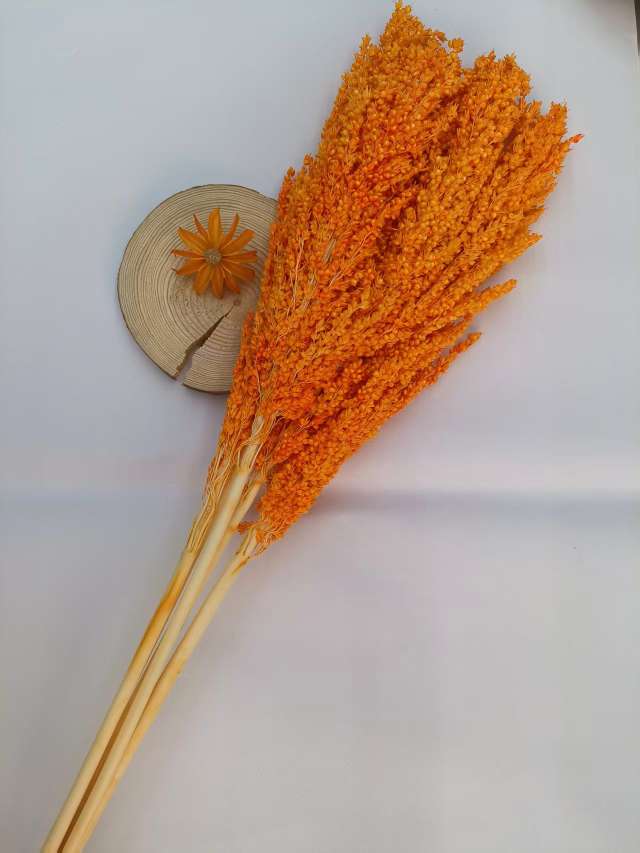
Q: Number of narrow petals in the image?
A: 12